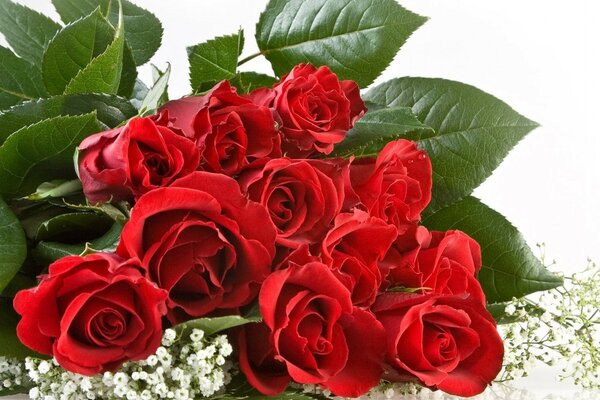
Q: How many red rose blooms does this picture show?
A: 11